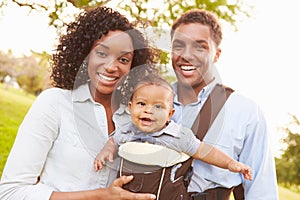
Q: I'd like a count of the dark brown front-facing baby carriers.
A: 1